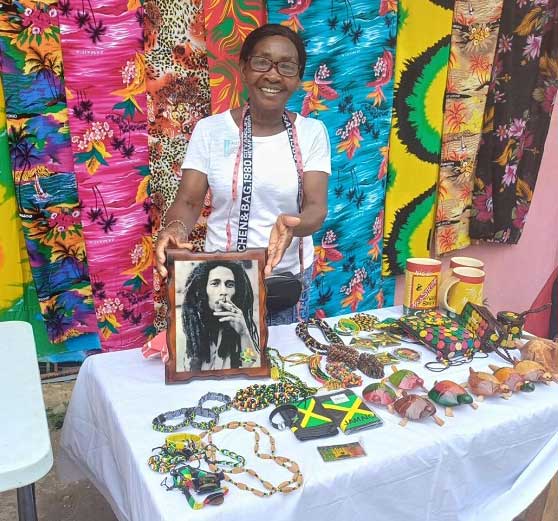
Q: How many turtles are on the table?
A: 7